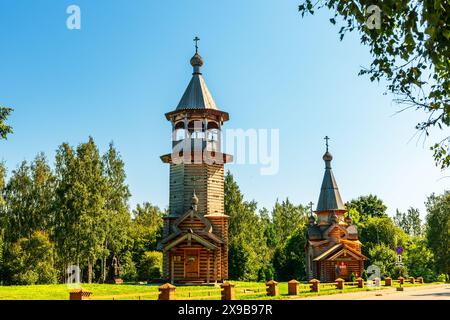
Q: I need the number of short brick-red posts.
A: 13